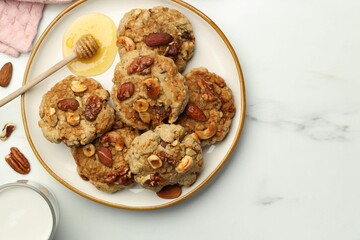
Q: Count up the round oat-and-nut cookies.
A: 6